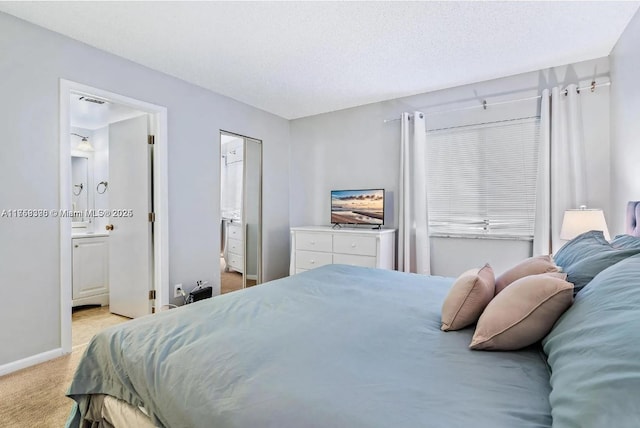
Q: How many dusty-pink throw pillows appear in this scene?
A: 3